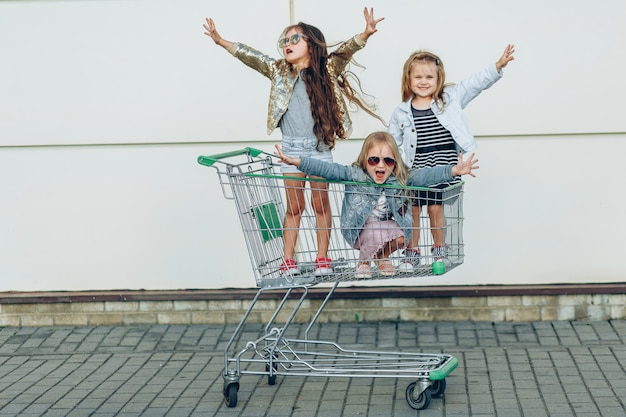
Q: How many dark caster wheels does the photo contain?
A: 4